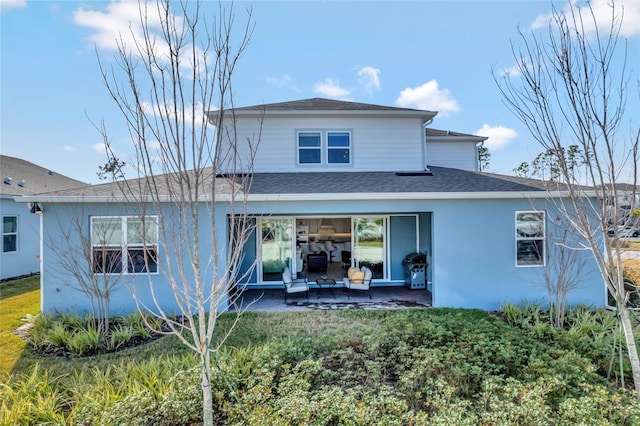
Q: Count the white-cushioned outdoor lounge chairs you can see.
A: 2